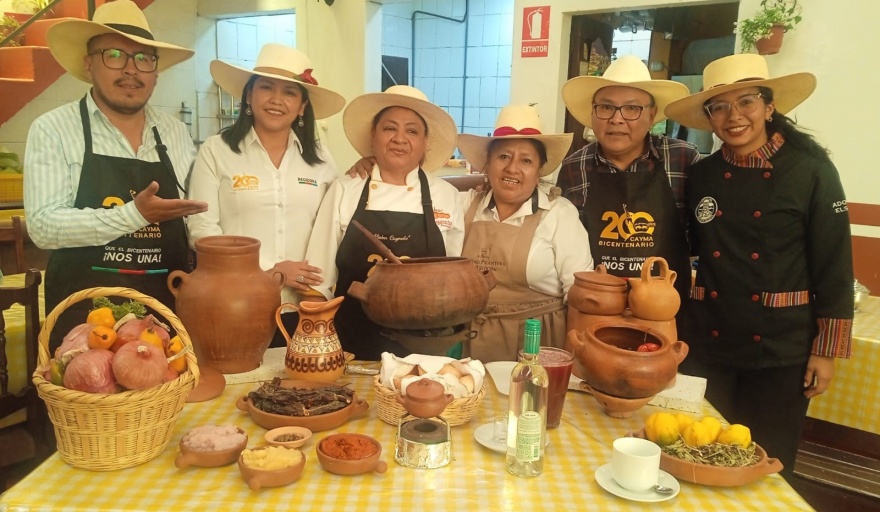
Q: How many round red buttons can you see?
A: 10